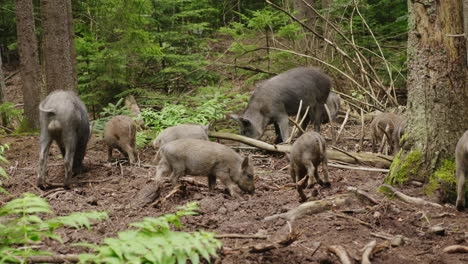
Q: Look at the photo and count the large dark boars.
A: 2